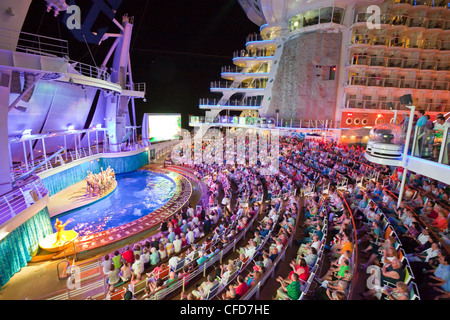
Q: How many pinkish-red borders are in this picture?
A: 1